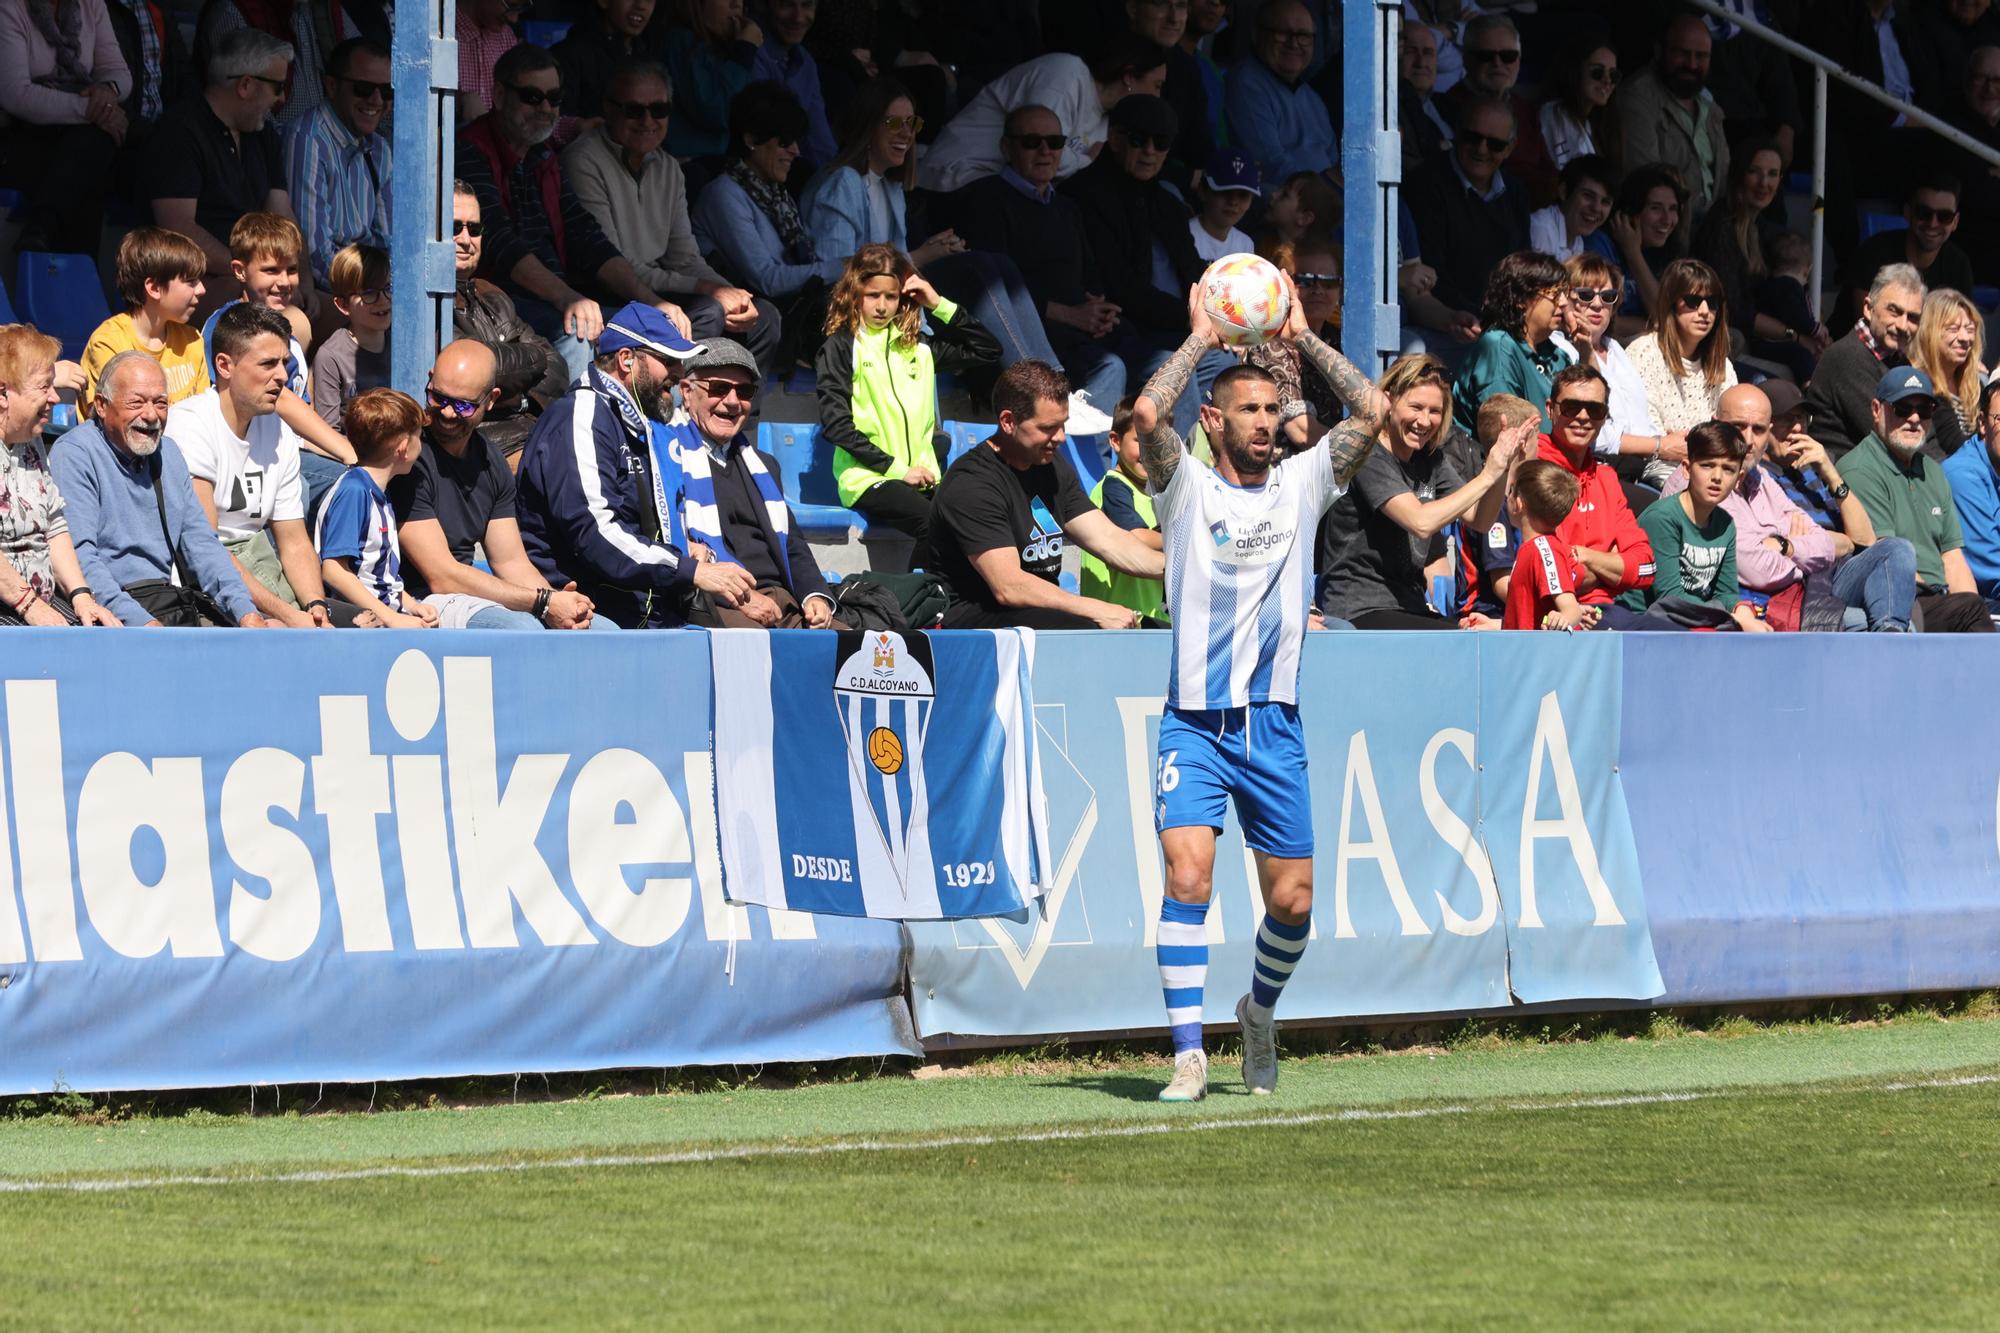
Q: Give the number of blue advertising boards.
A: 3